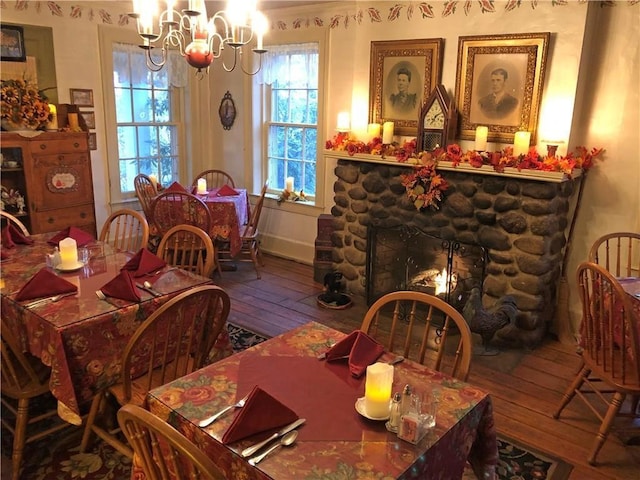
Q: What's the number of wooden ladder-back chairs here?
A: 13